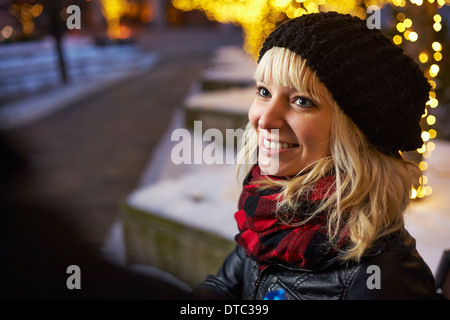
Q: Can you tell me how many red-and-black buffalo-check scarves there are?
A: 1